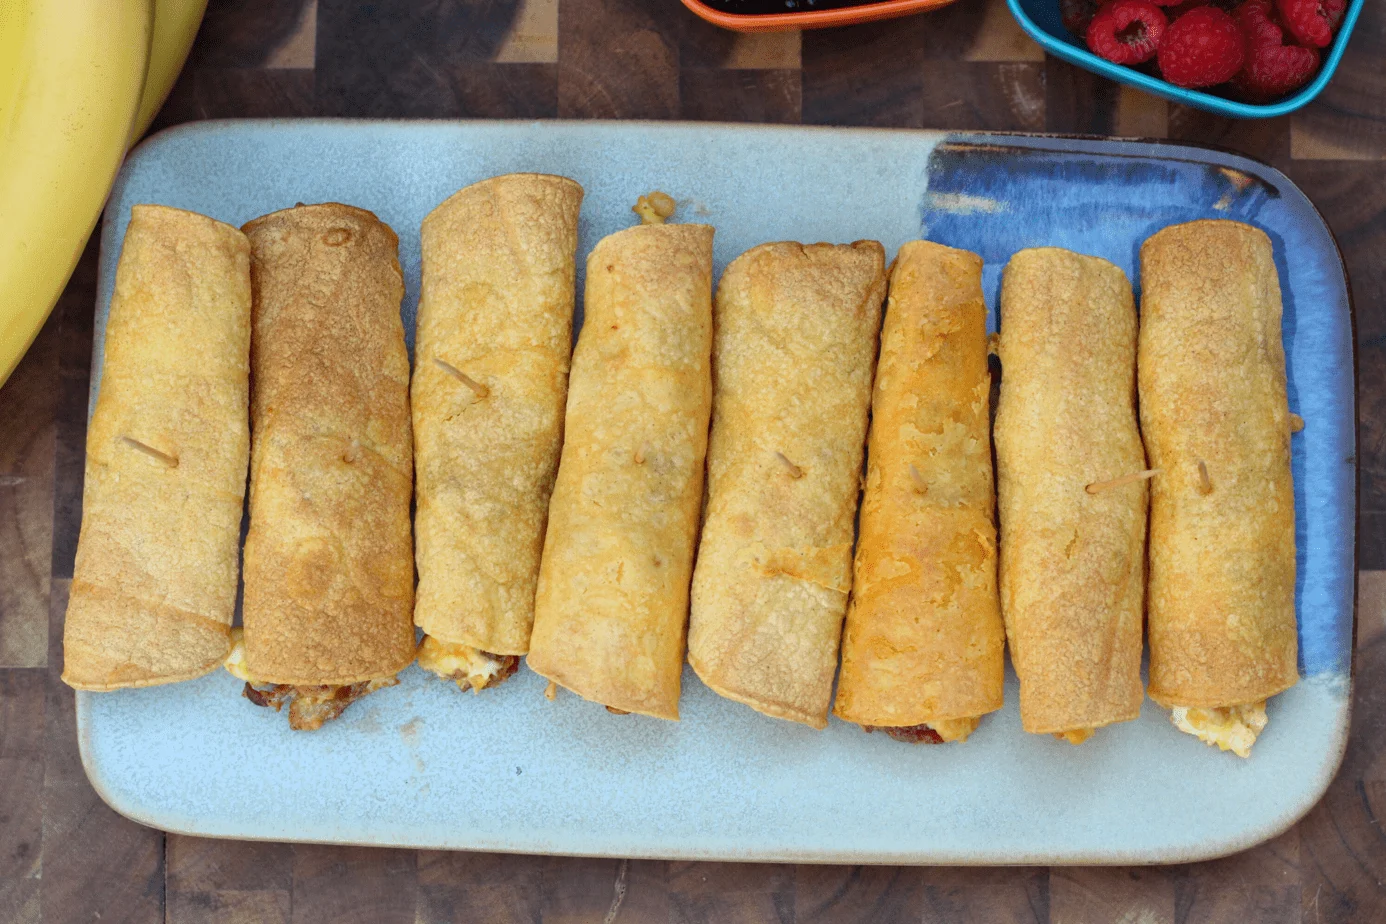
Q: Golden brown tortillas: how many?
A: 8